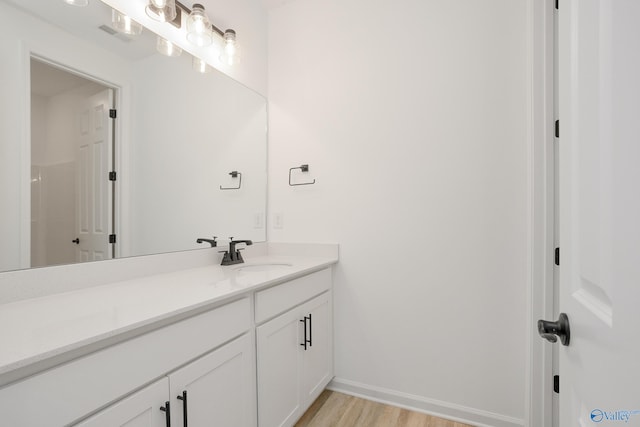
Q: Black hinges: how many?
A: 7